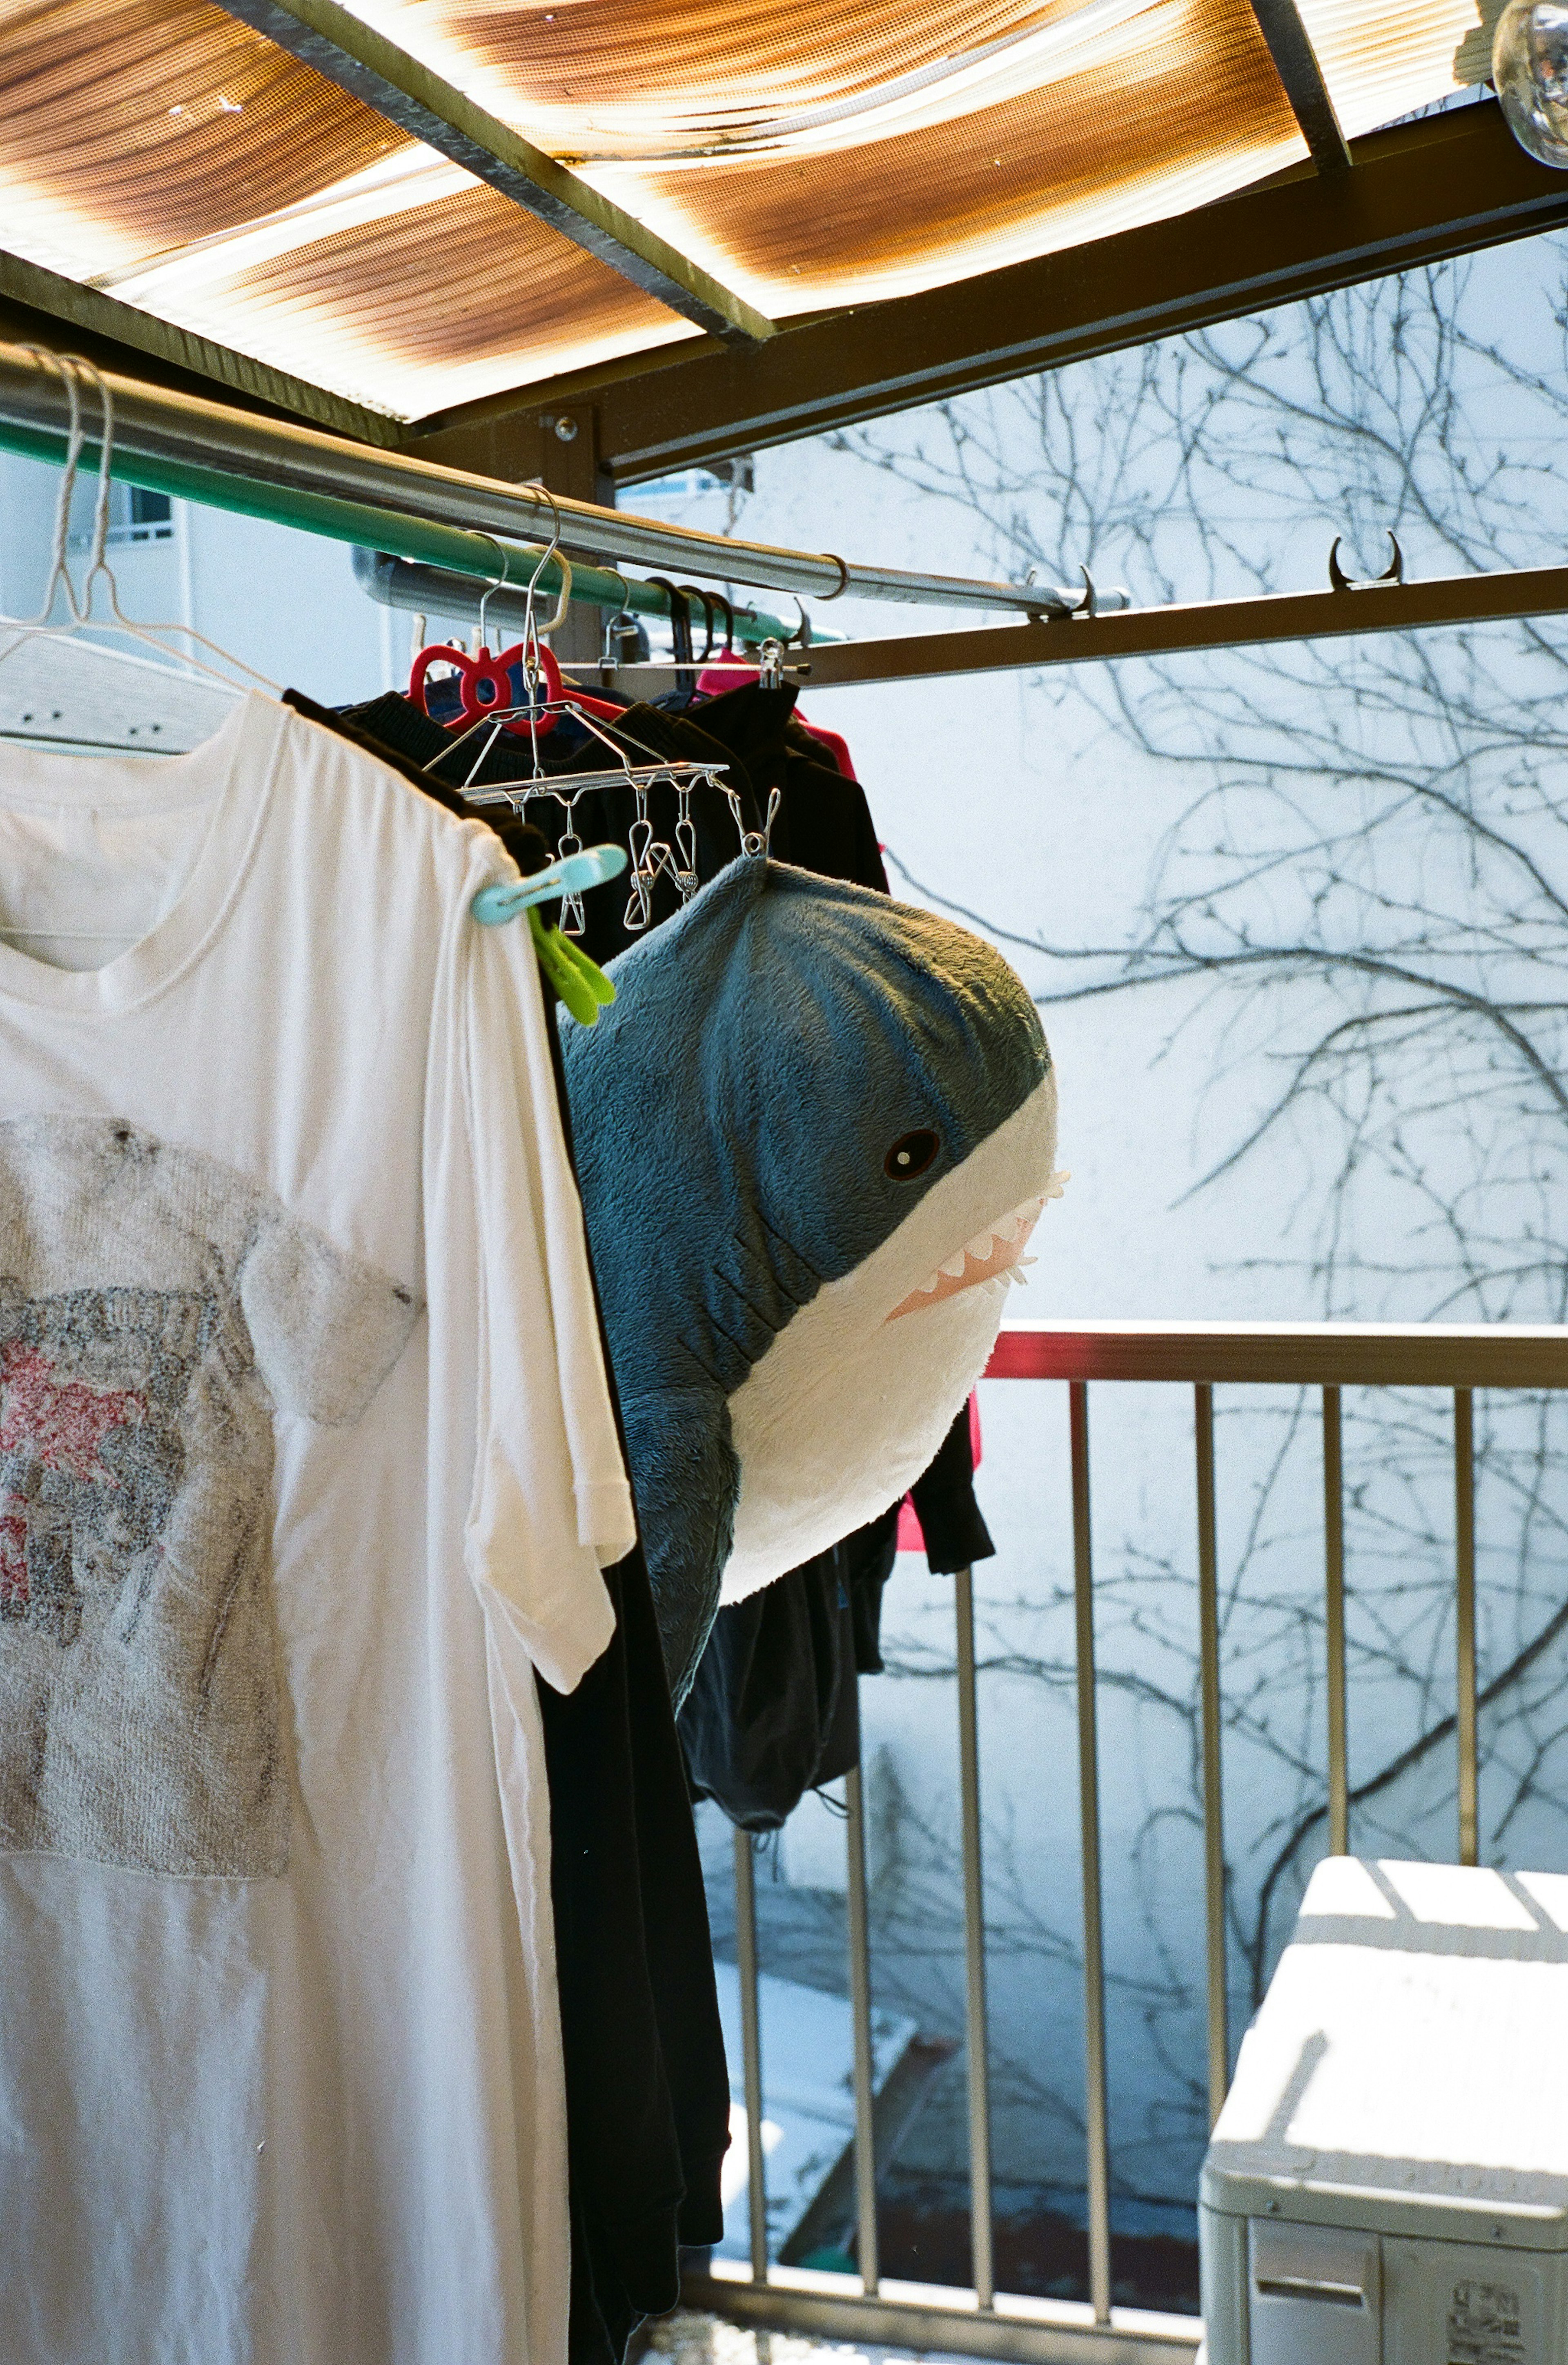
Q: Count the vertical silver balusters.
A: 7